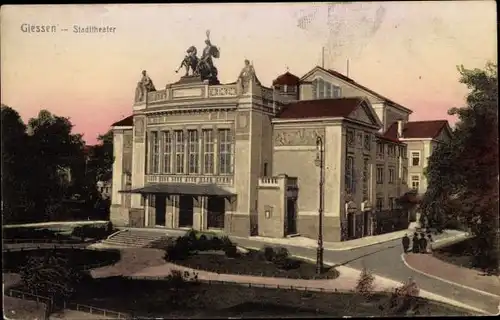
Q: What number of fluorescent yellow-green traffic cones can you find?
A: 0